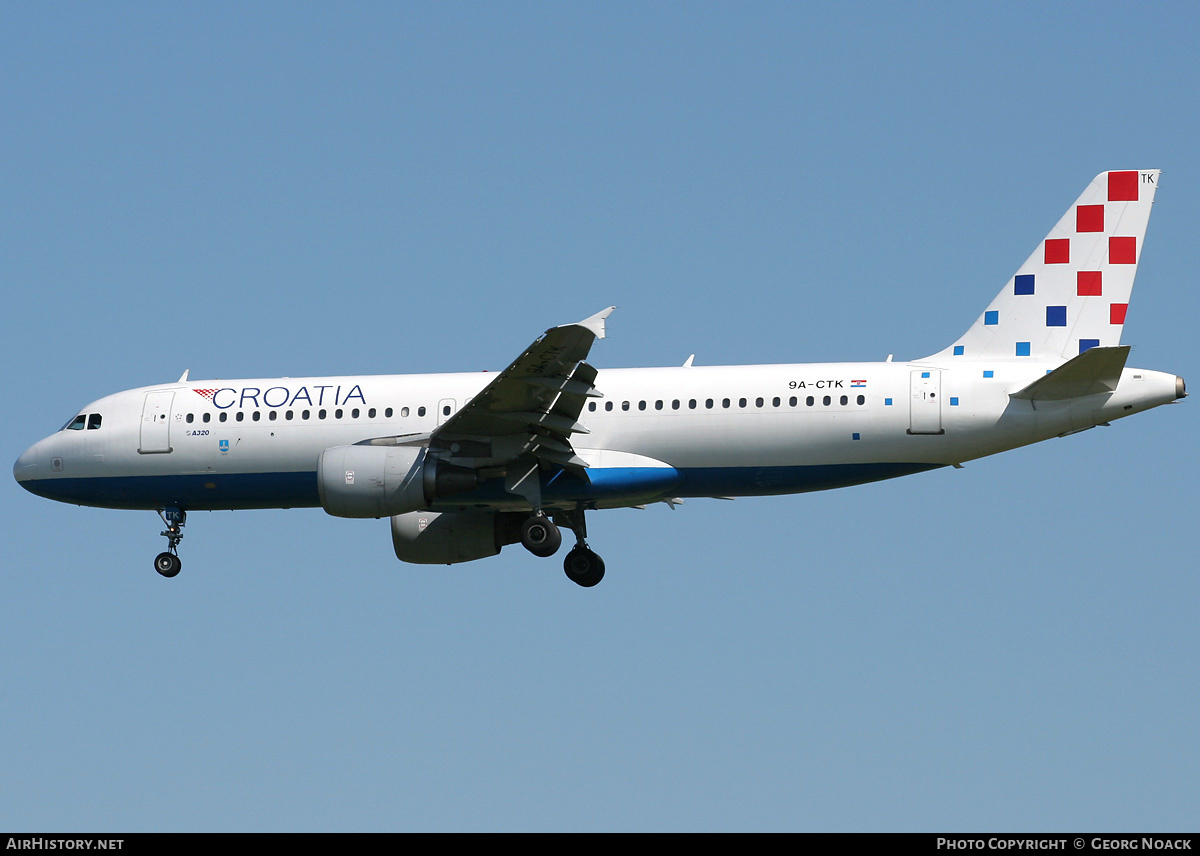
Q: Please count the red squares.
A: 6